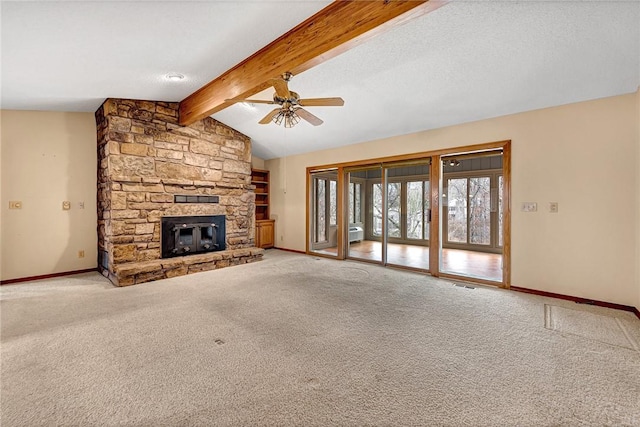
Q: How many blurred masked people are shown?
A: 0